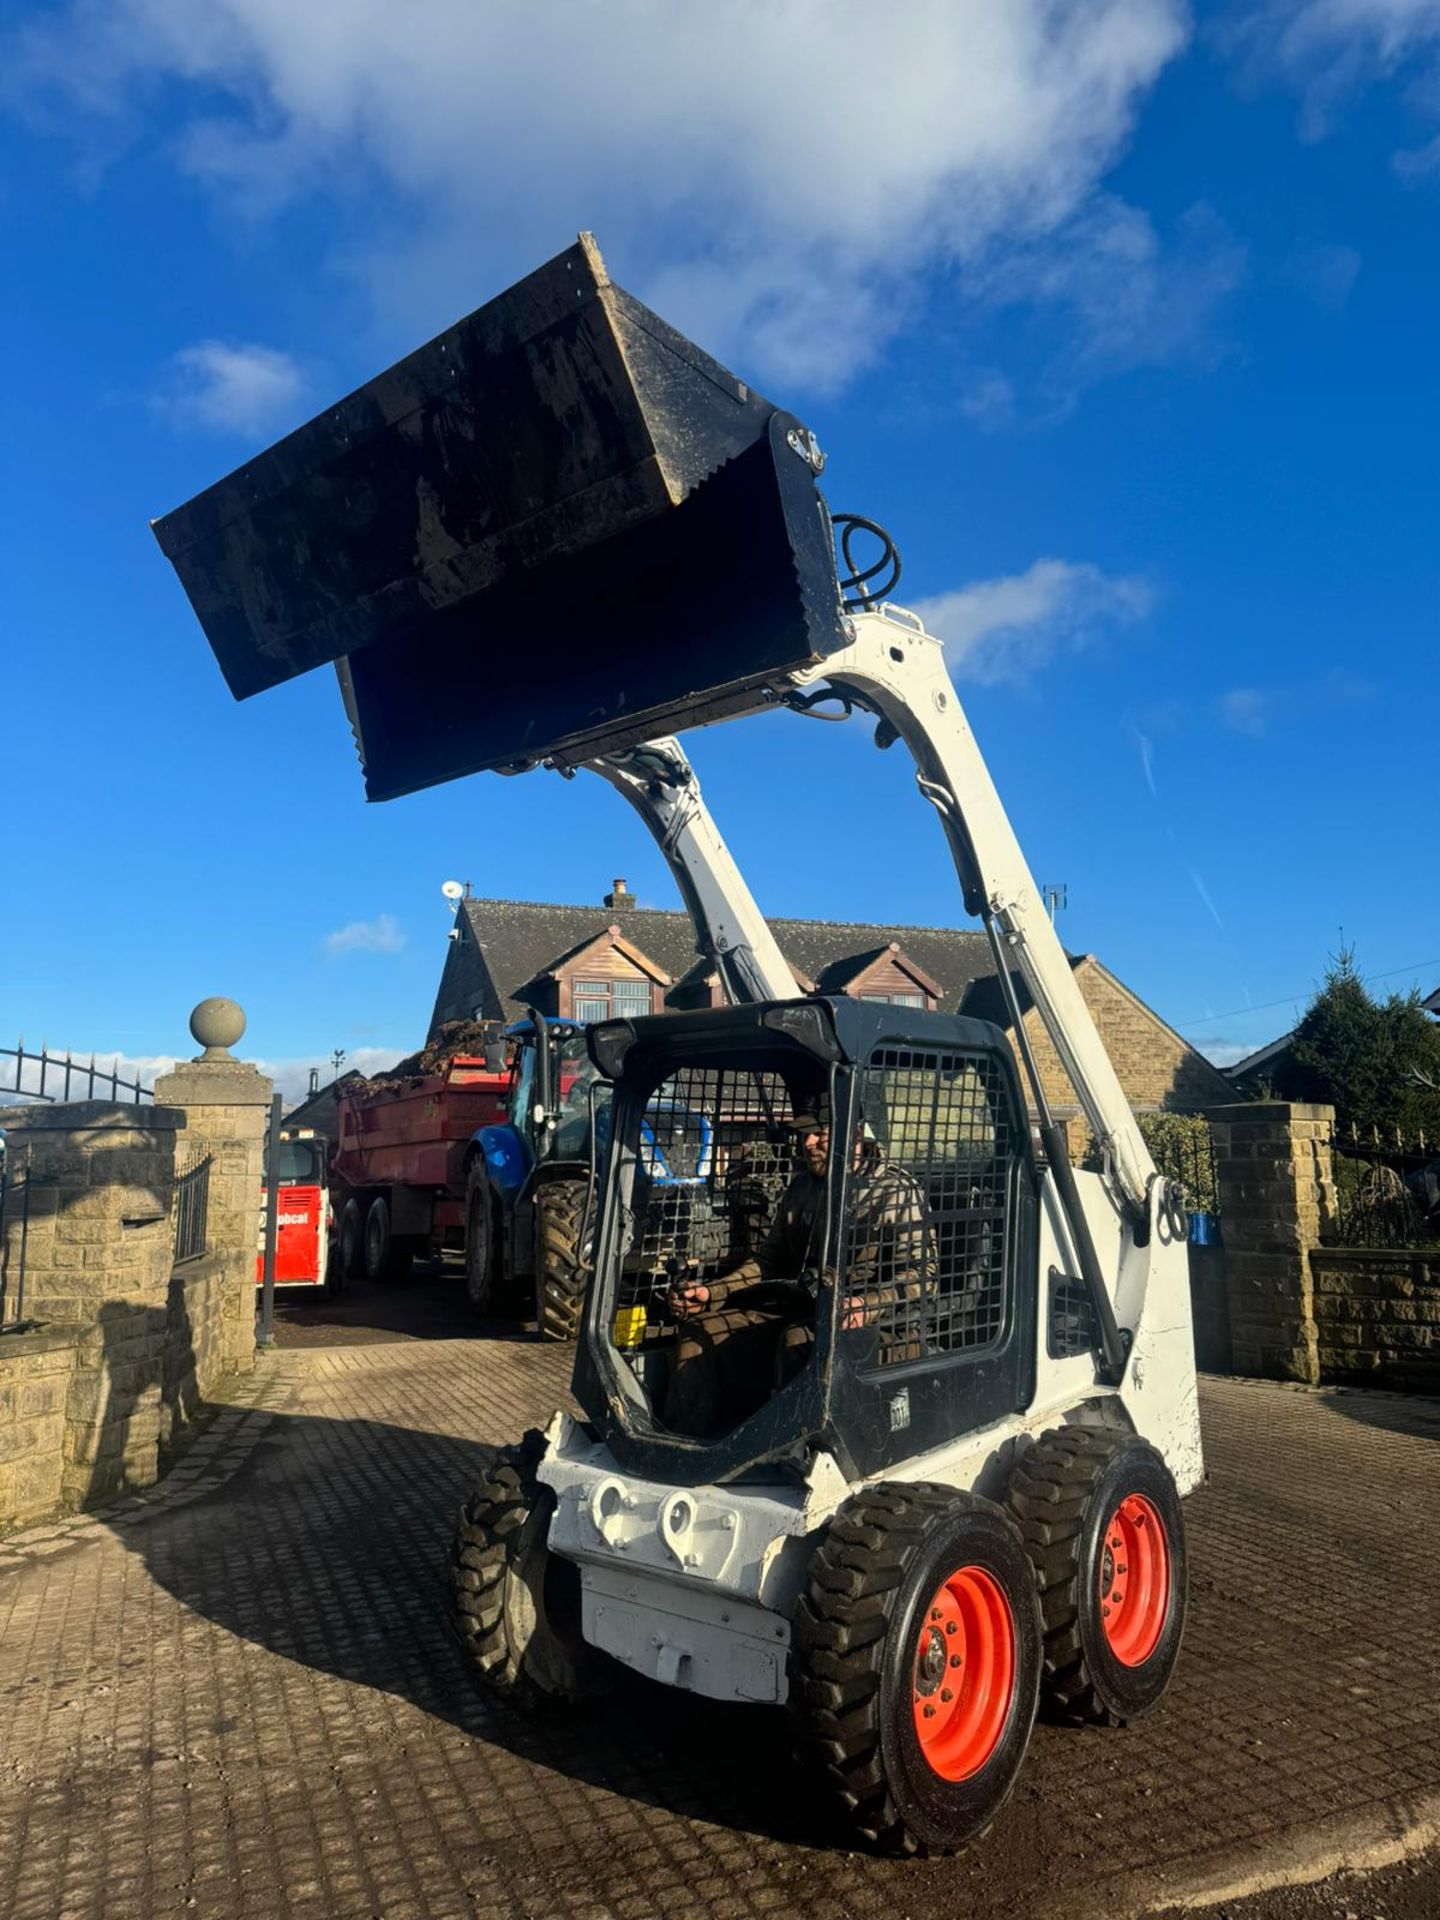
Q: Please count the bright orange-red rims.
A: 2